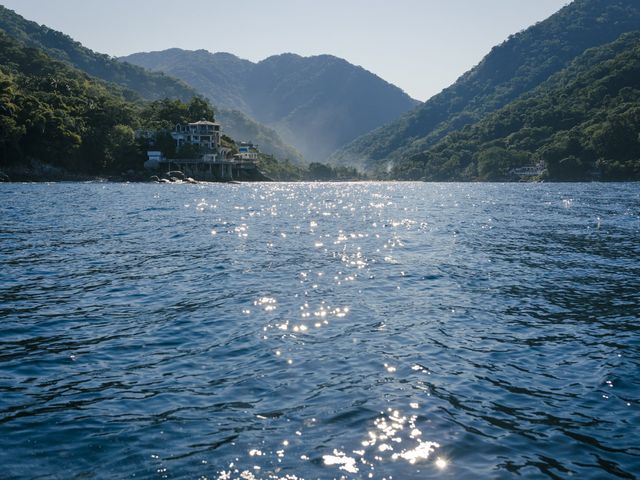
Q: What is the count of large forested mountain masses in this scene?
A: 3